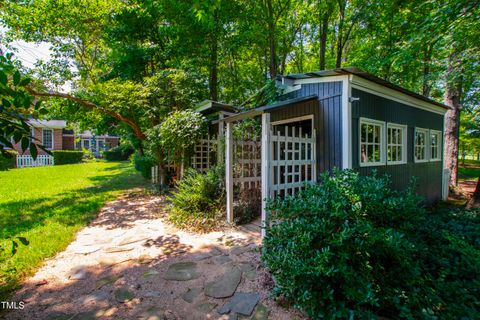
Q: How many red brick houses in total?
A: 1